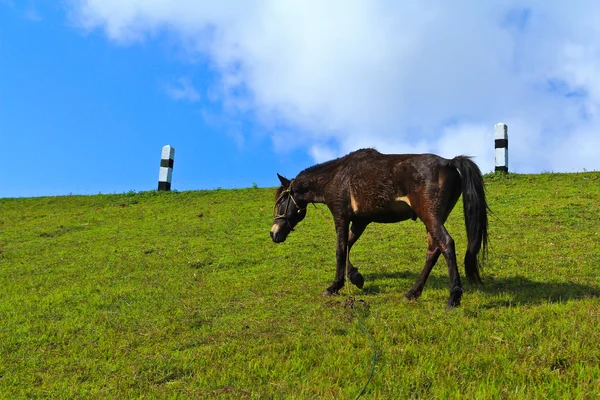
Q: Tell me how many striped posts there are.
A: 2